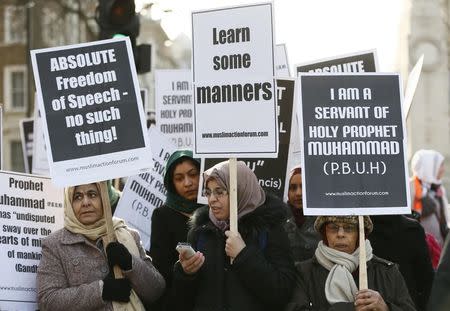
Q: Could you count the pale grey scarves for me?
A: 1